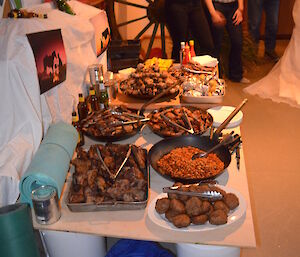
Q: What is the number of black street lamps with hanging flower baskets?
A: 0